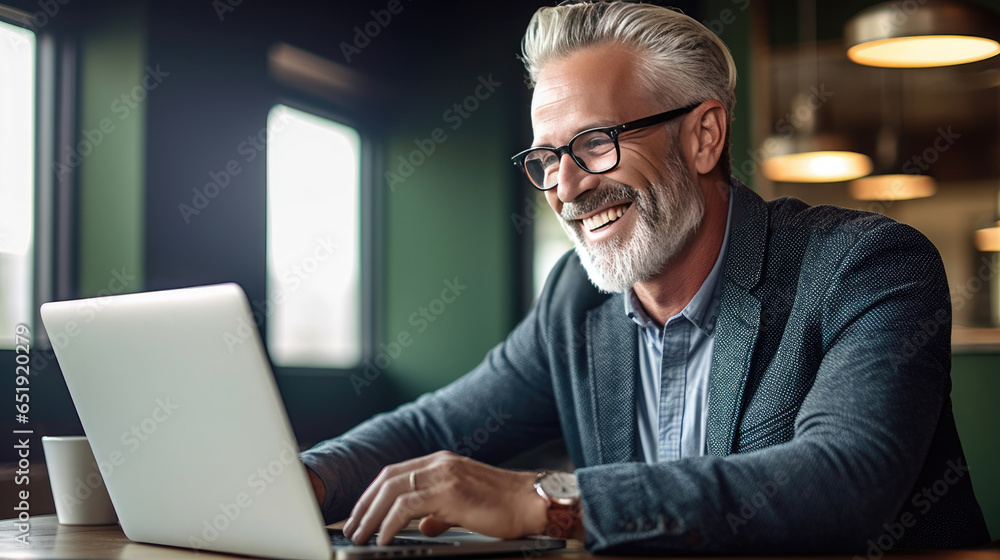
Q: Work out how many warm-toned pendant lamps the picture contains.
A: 4